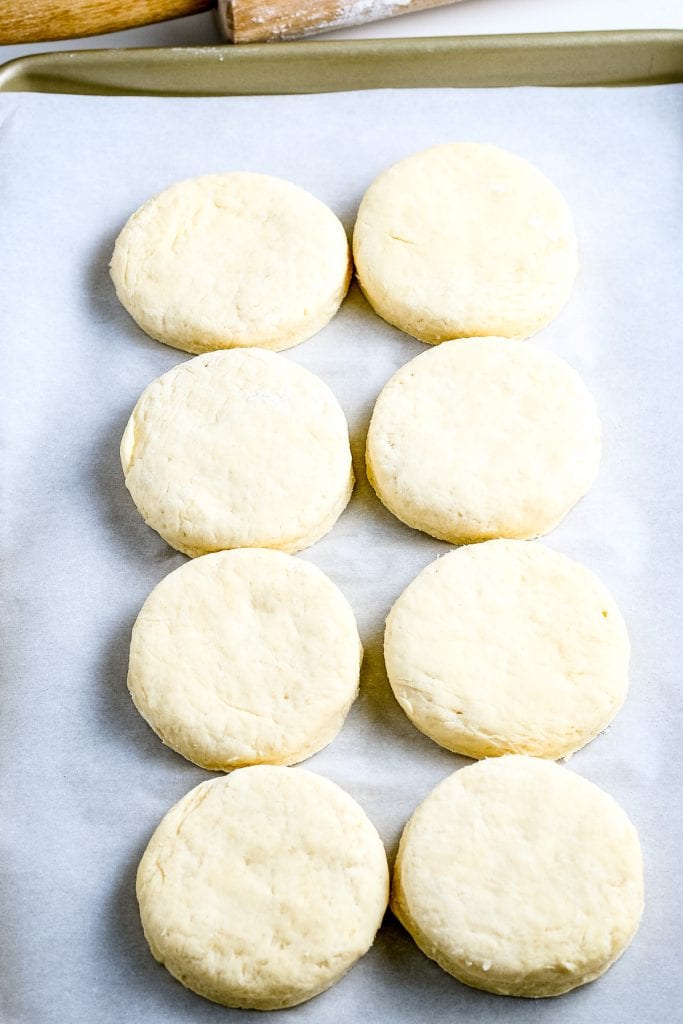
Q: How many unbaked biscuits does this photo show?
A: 8